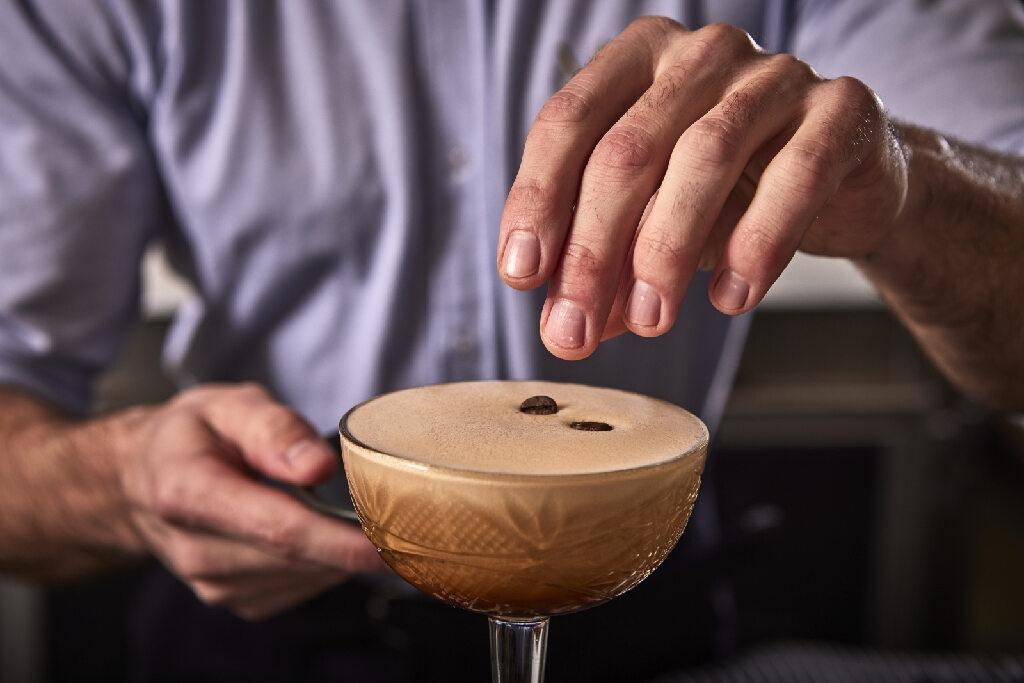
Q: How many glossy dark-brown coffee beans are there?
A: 2